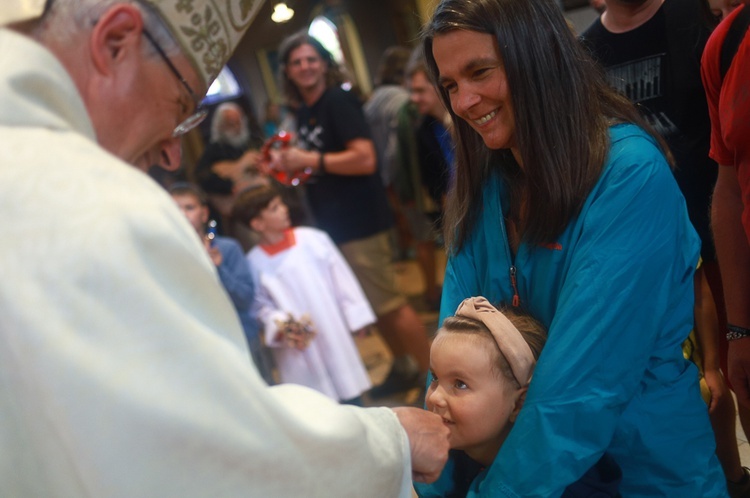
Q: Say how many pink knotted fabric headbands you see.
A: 1